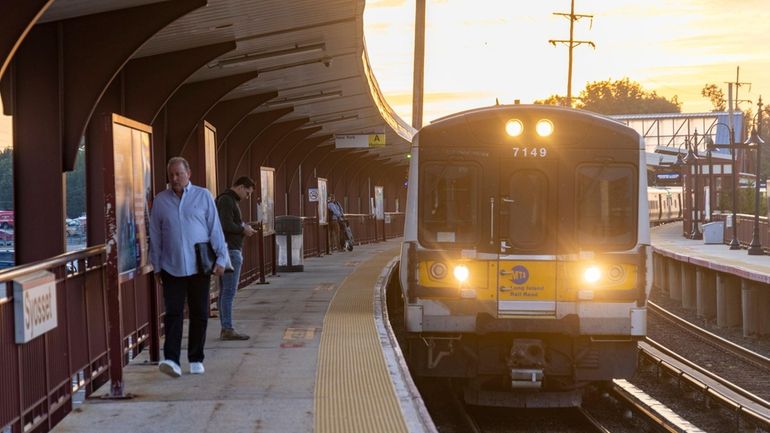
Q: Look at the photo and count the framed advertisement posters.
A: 5